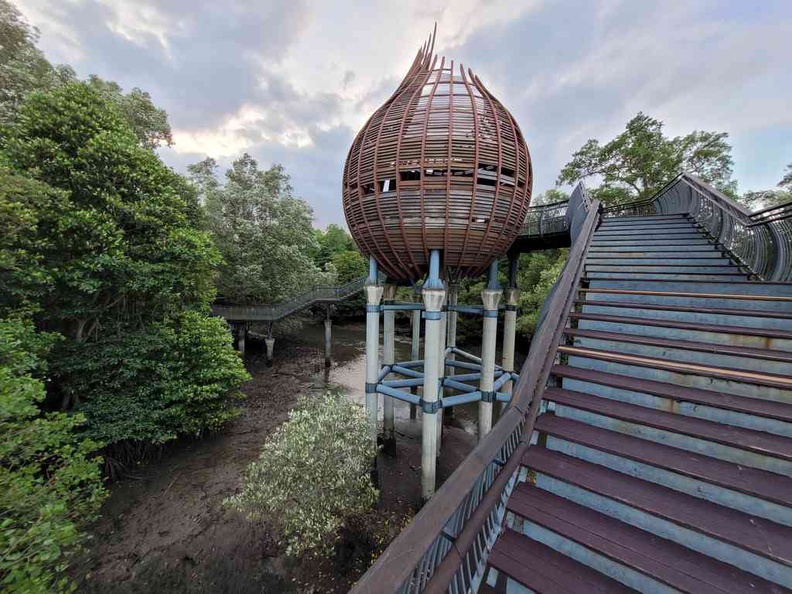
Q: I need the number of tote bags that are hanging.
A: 0